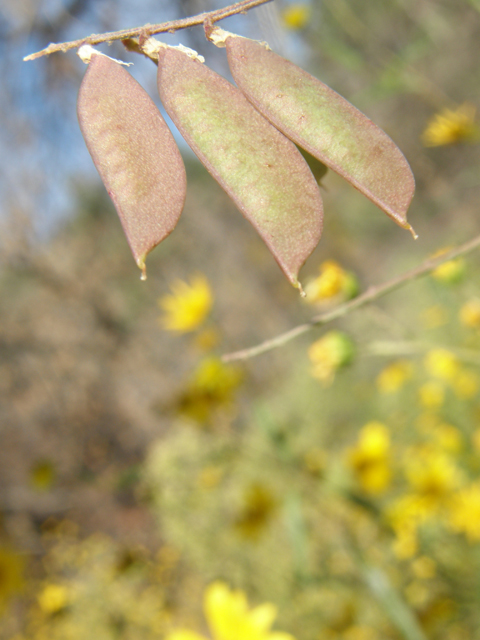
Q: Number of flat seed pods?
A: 3